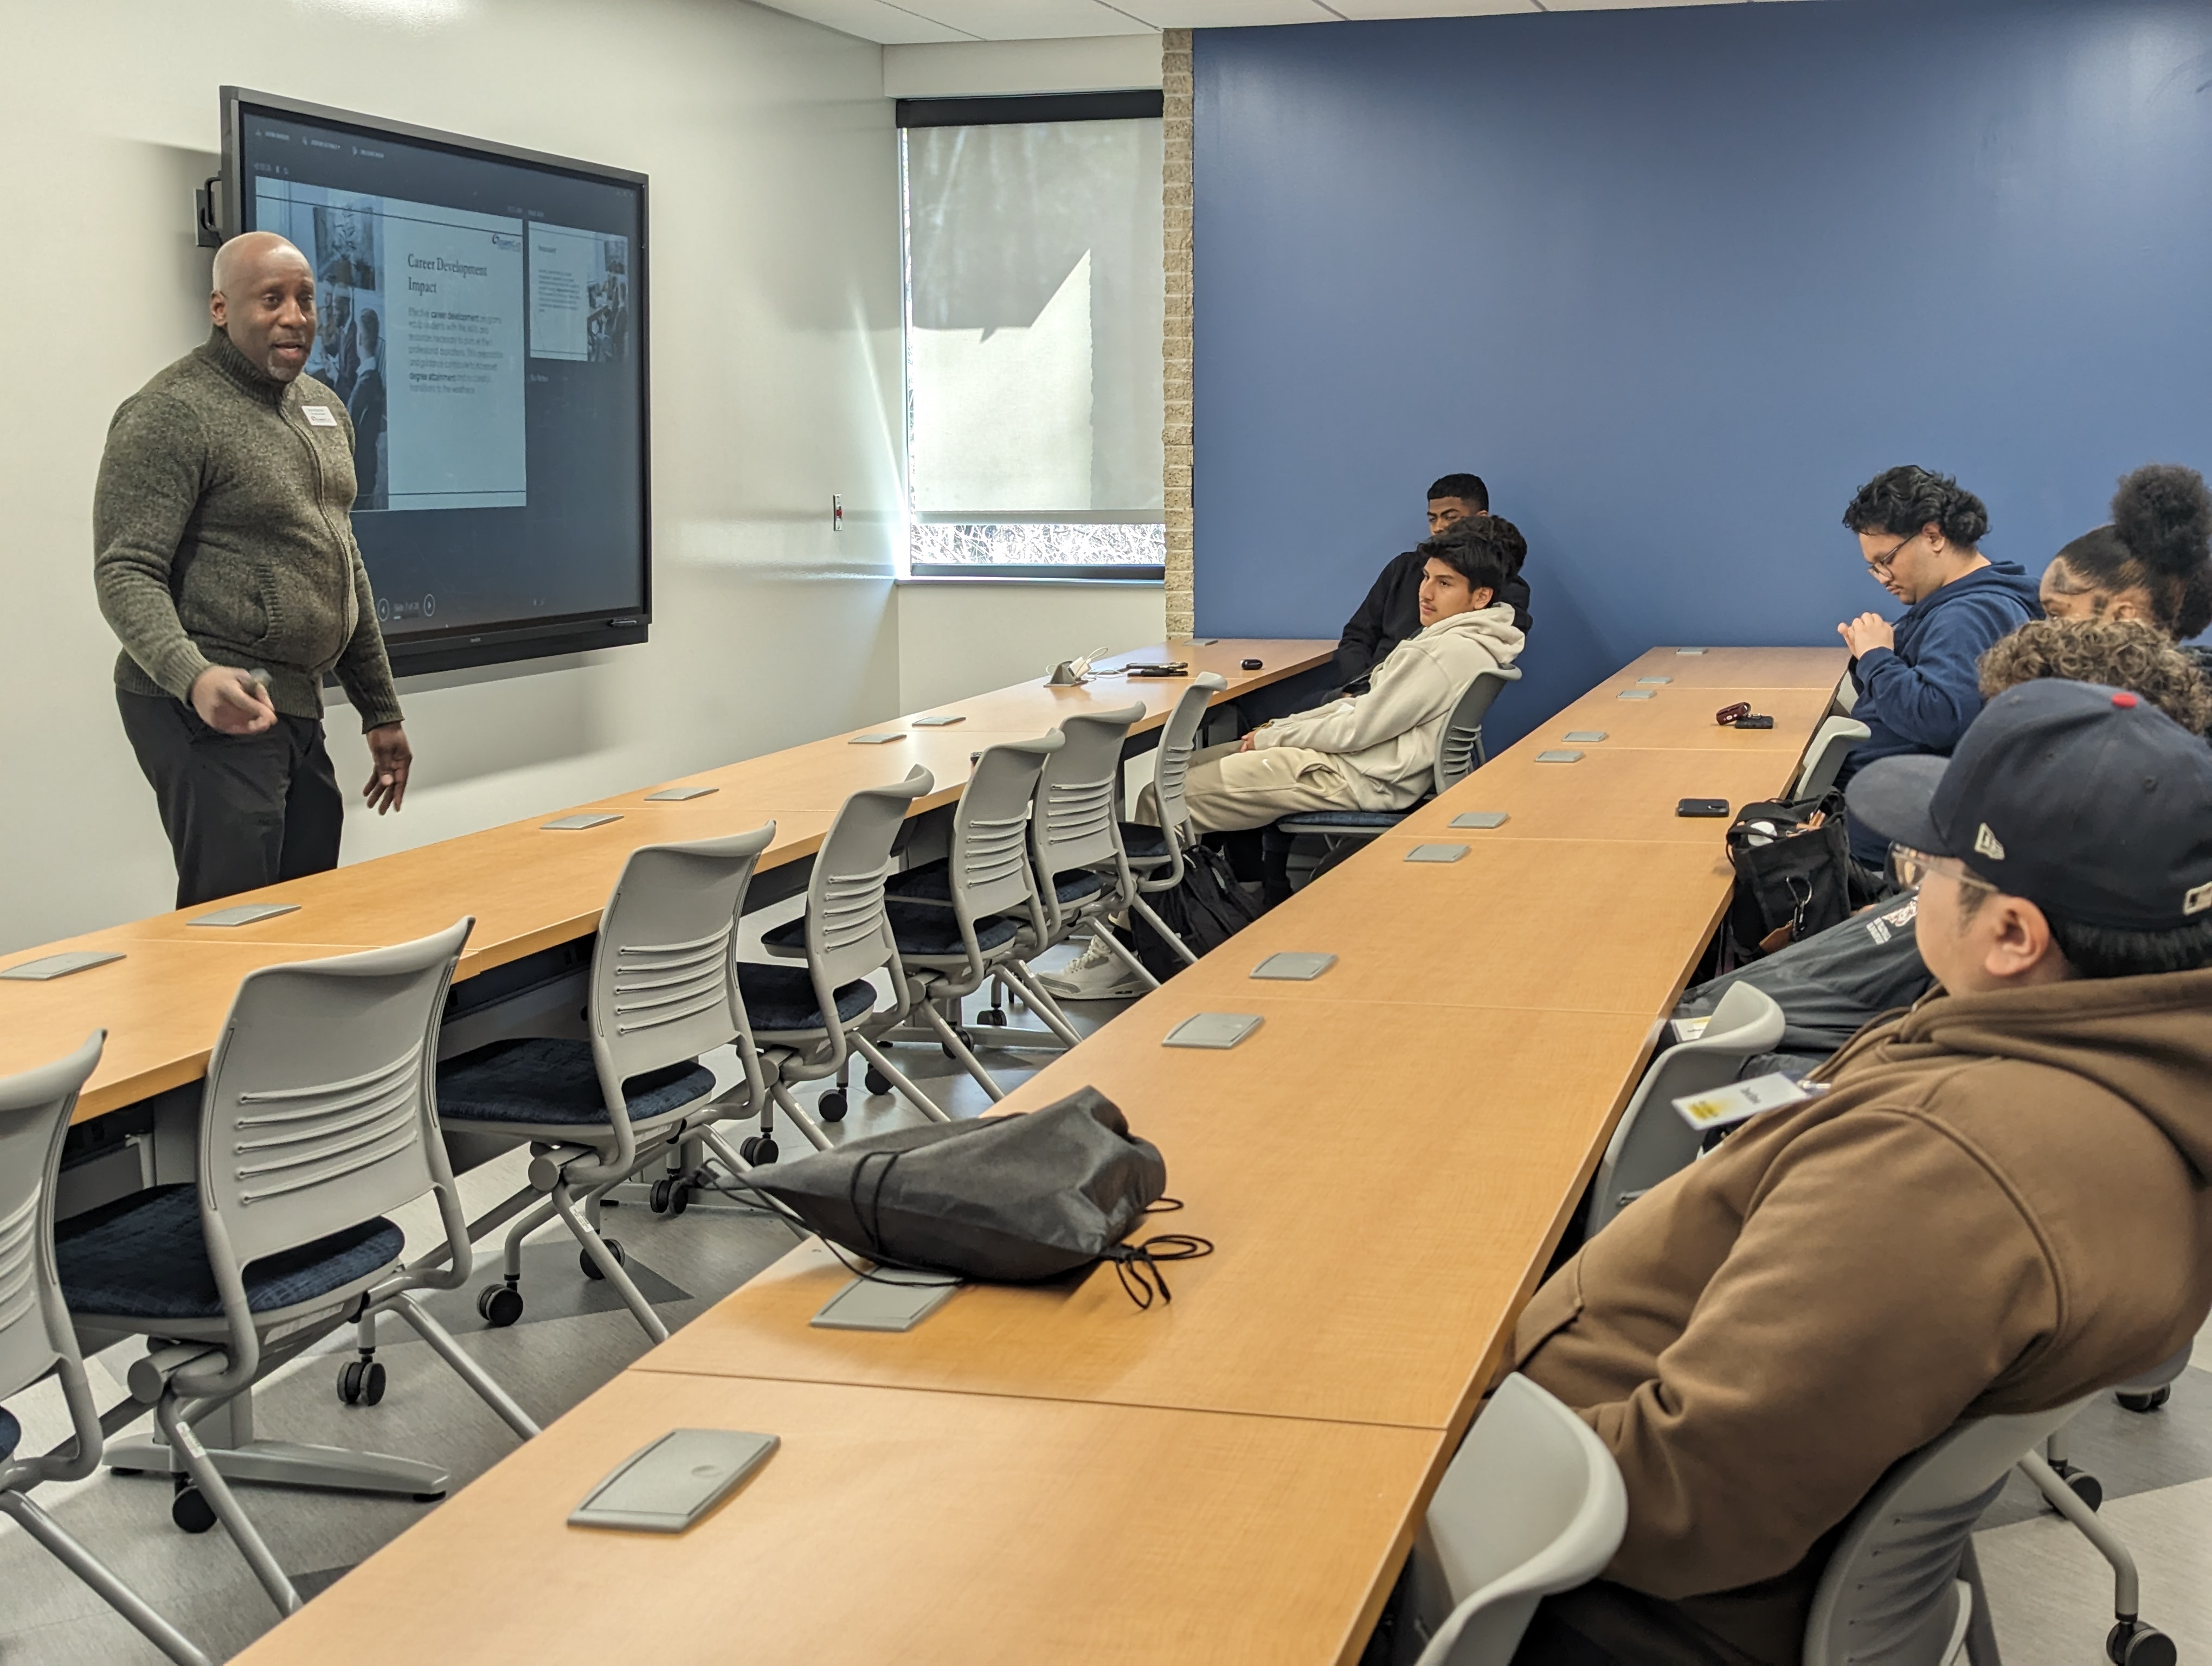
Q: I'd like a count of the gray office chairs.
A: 12